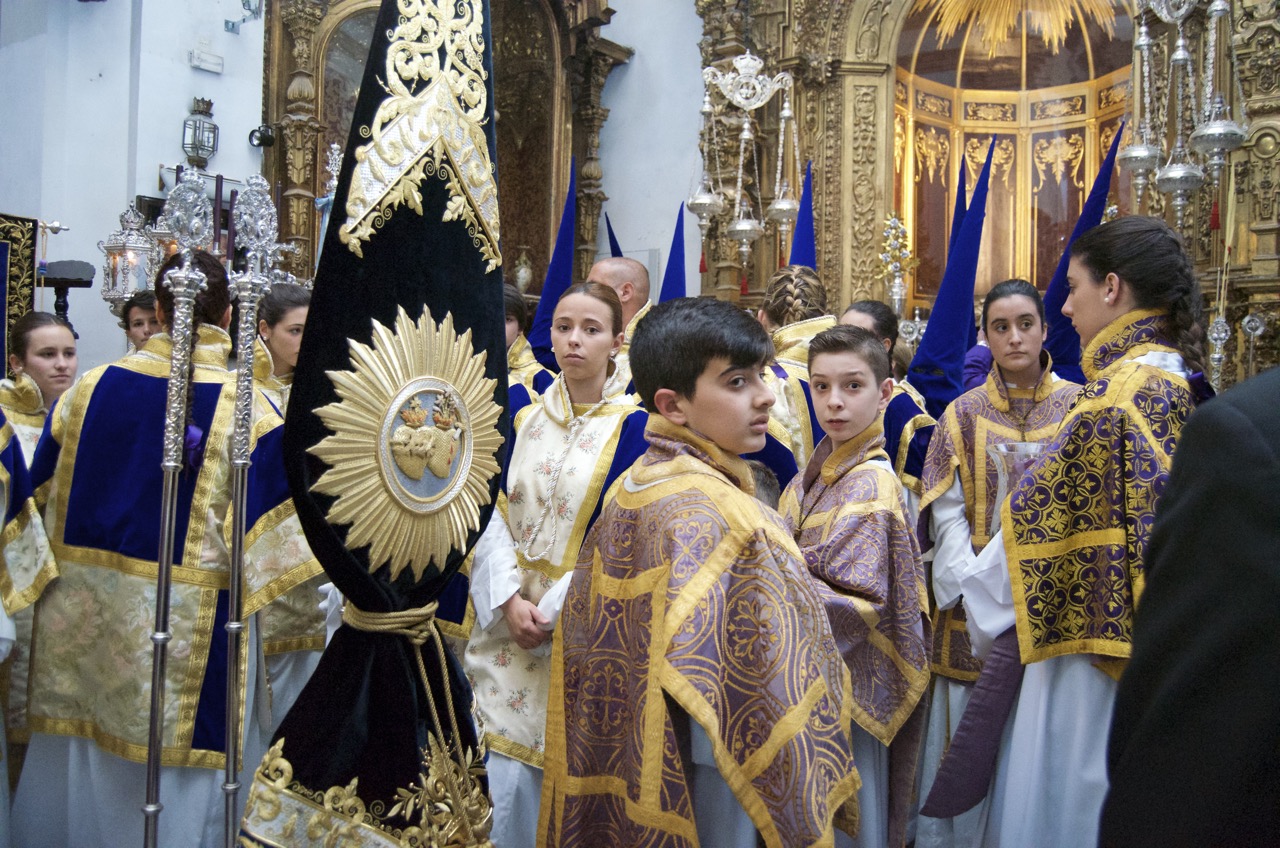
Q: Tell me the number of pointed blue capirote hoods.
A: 7